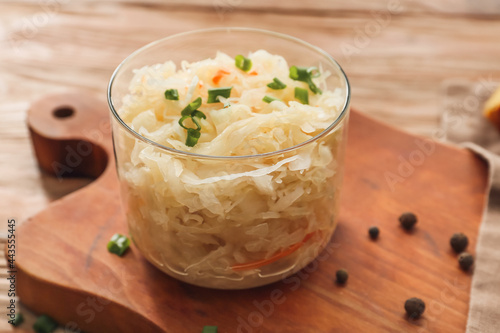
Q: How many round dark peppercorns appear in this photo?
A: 6